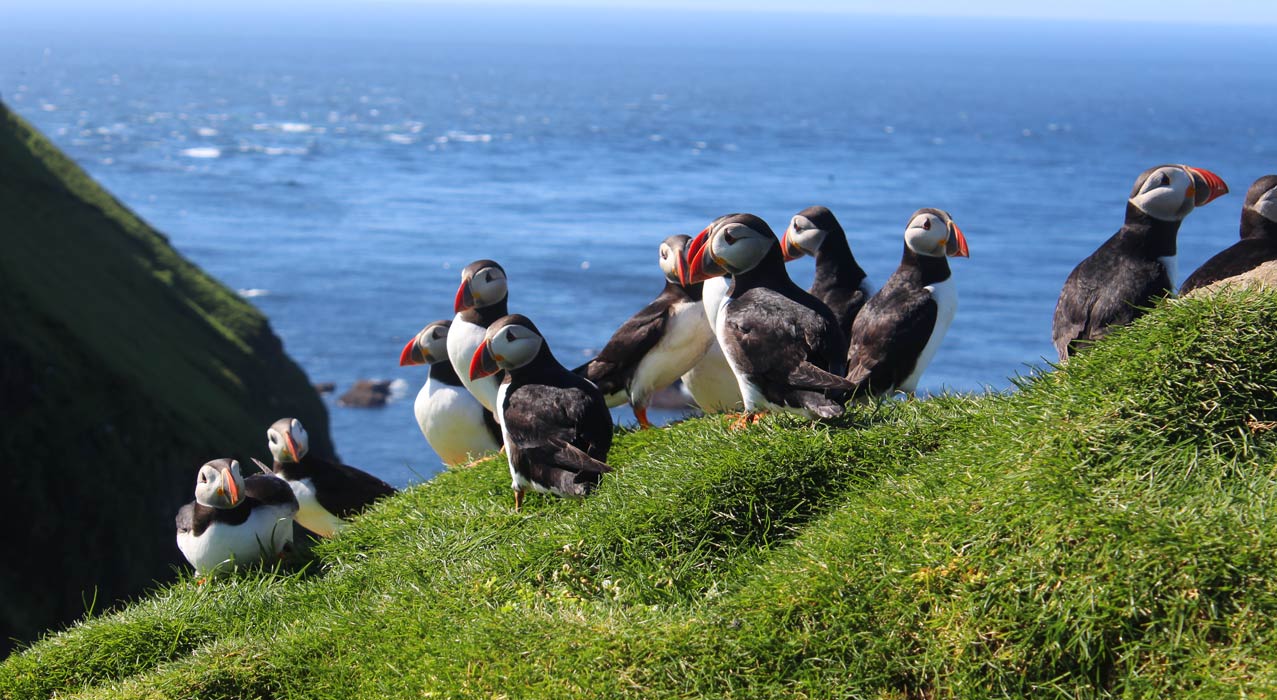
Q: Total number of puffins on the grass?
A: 12